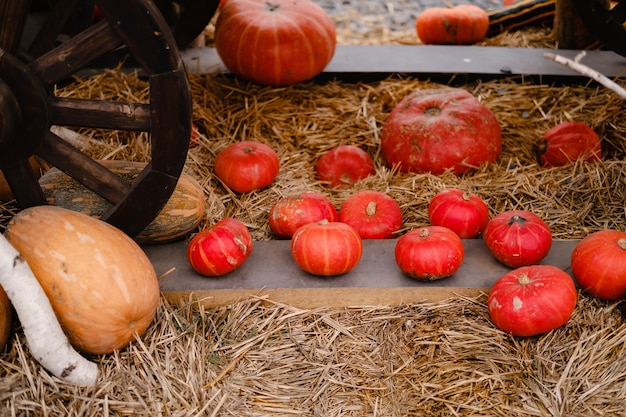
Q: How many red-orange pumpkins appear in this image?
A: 15